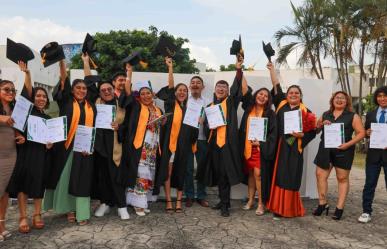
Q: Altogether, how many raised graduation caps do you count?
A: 7